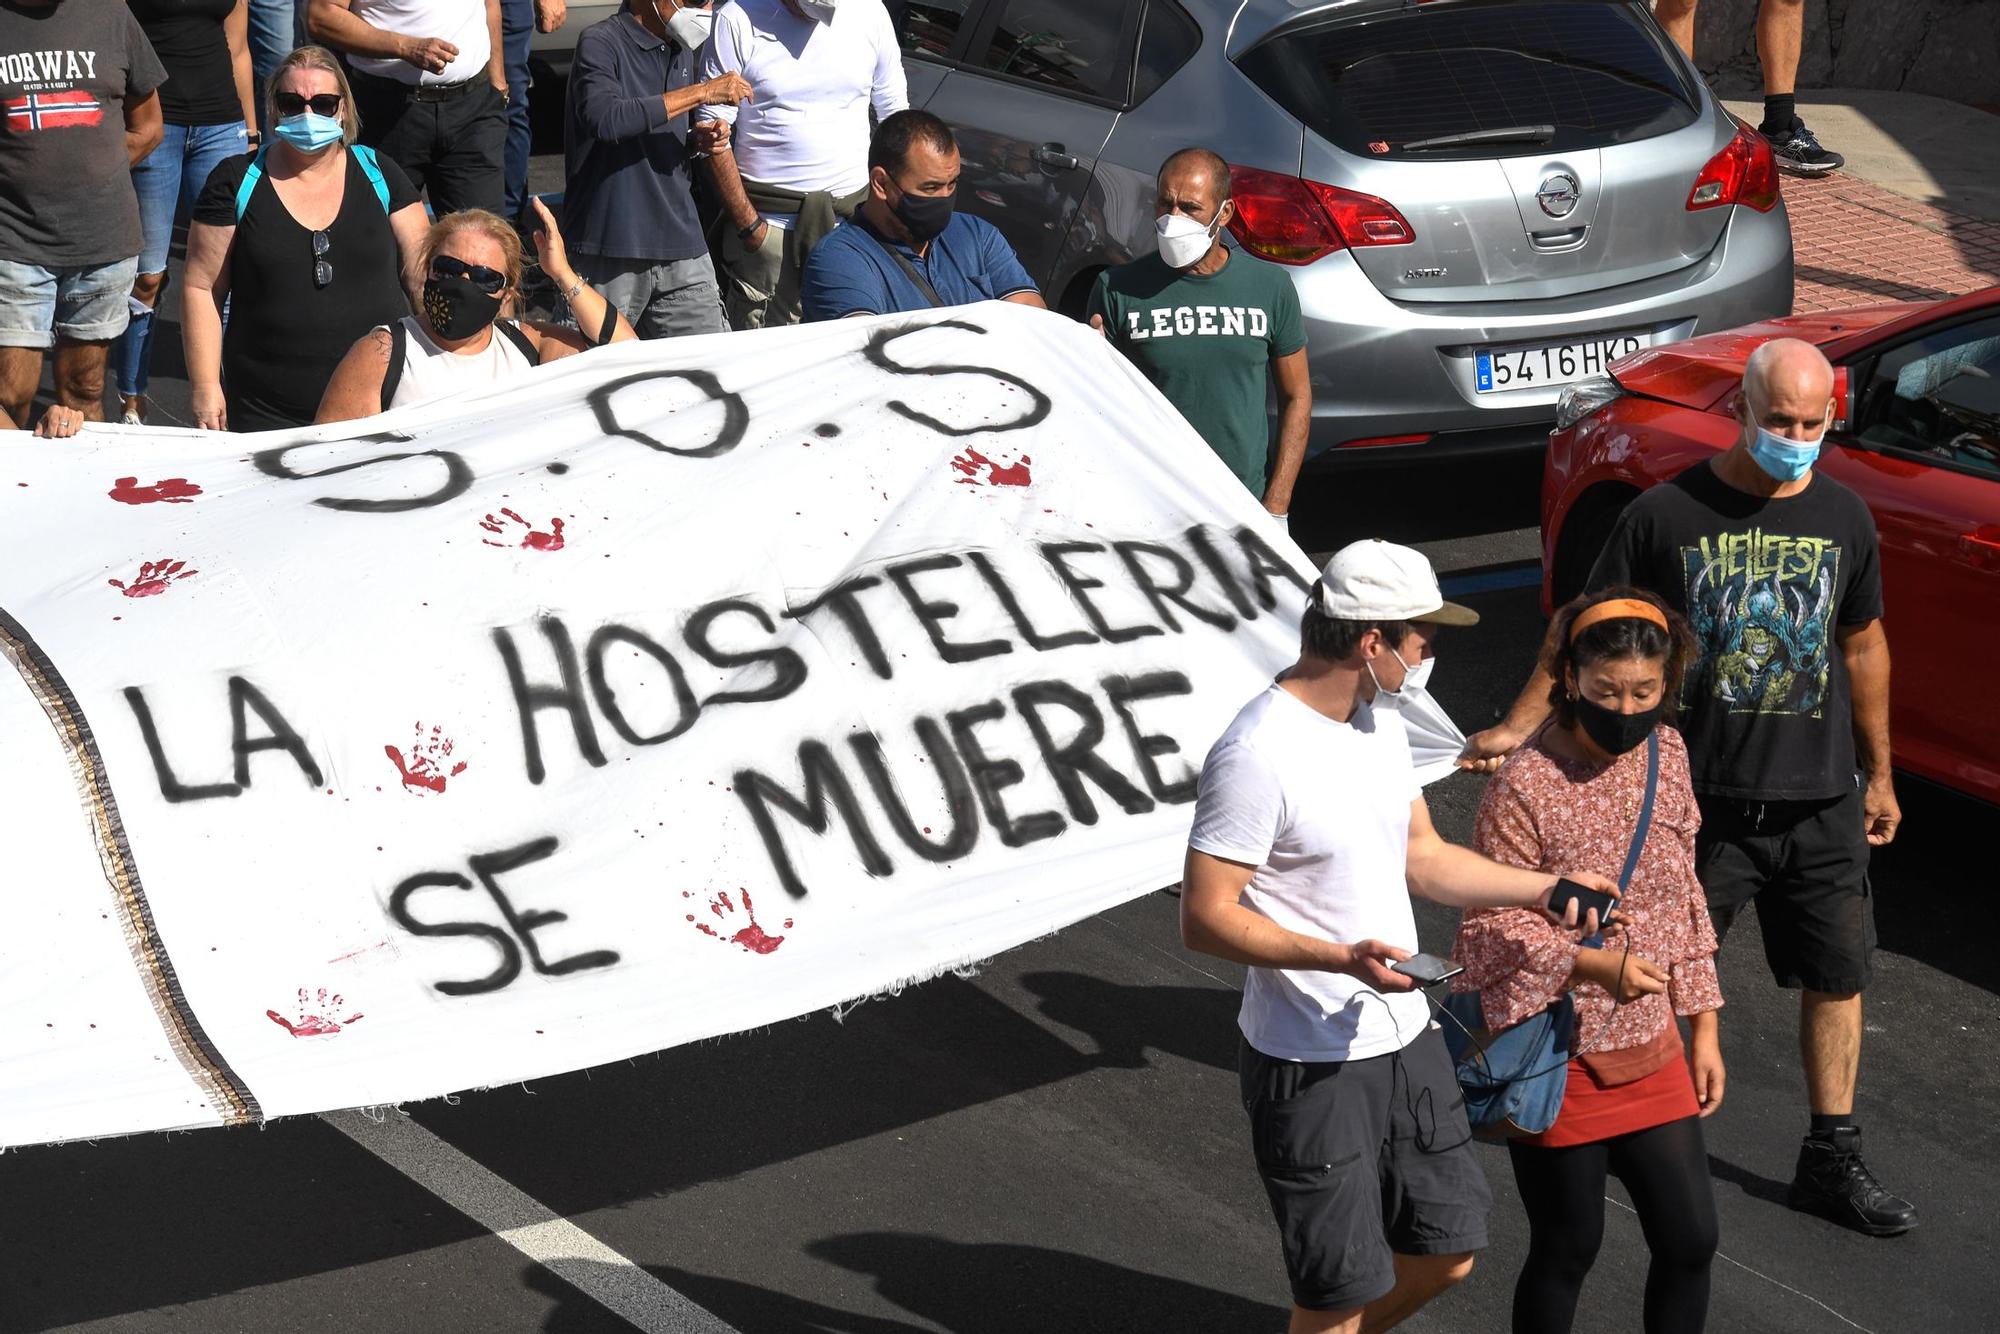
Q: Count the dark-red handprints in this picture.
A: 7